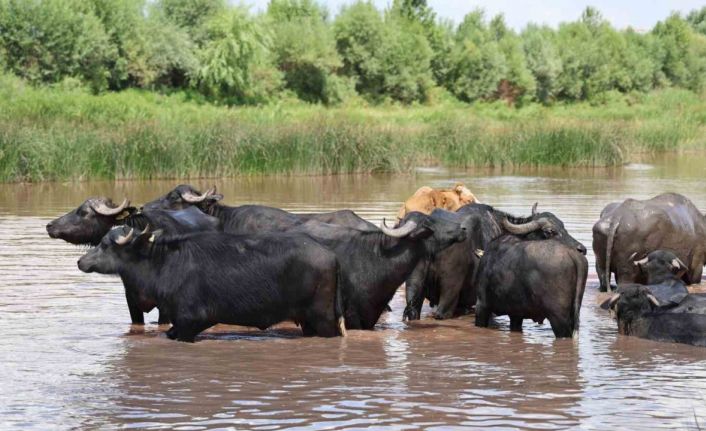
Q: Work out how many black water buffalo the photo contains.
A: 9